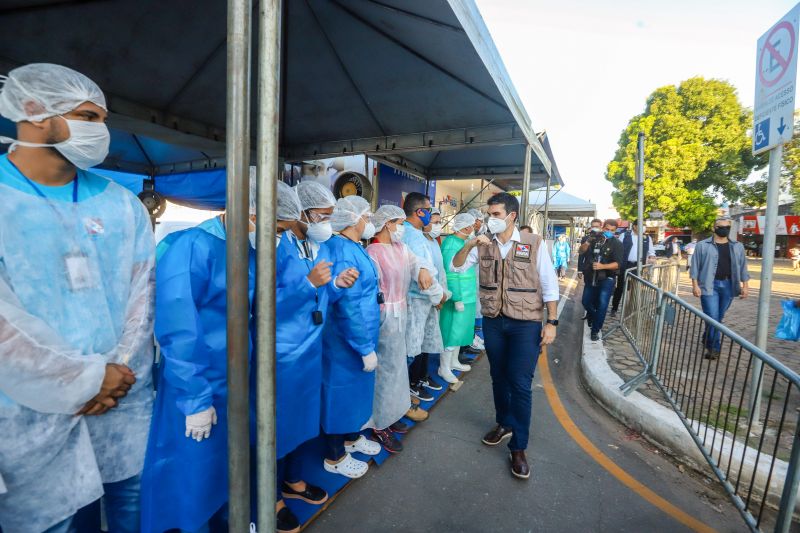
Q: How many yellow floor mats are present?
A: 0